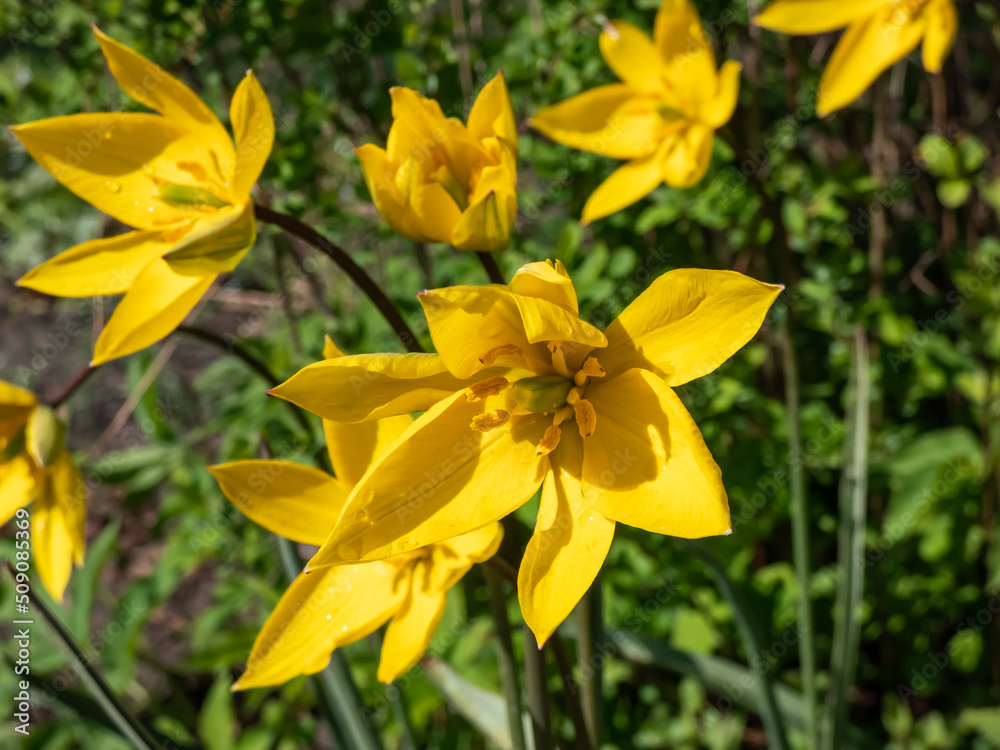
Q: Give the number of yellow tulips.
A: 7